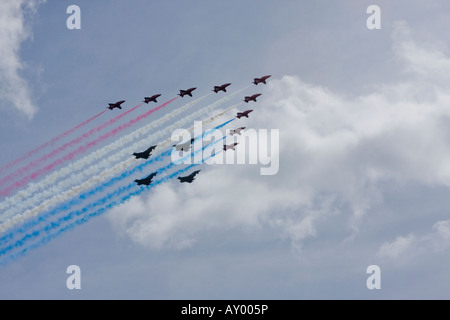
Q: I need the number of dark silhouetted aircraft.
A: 13